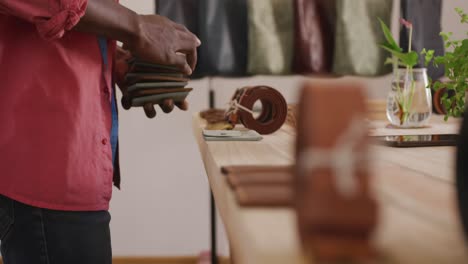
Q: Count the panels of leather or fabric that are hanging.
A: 6